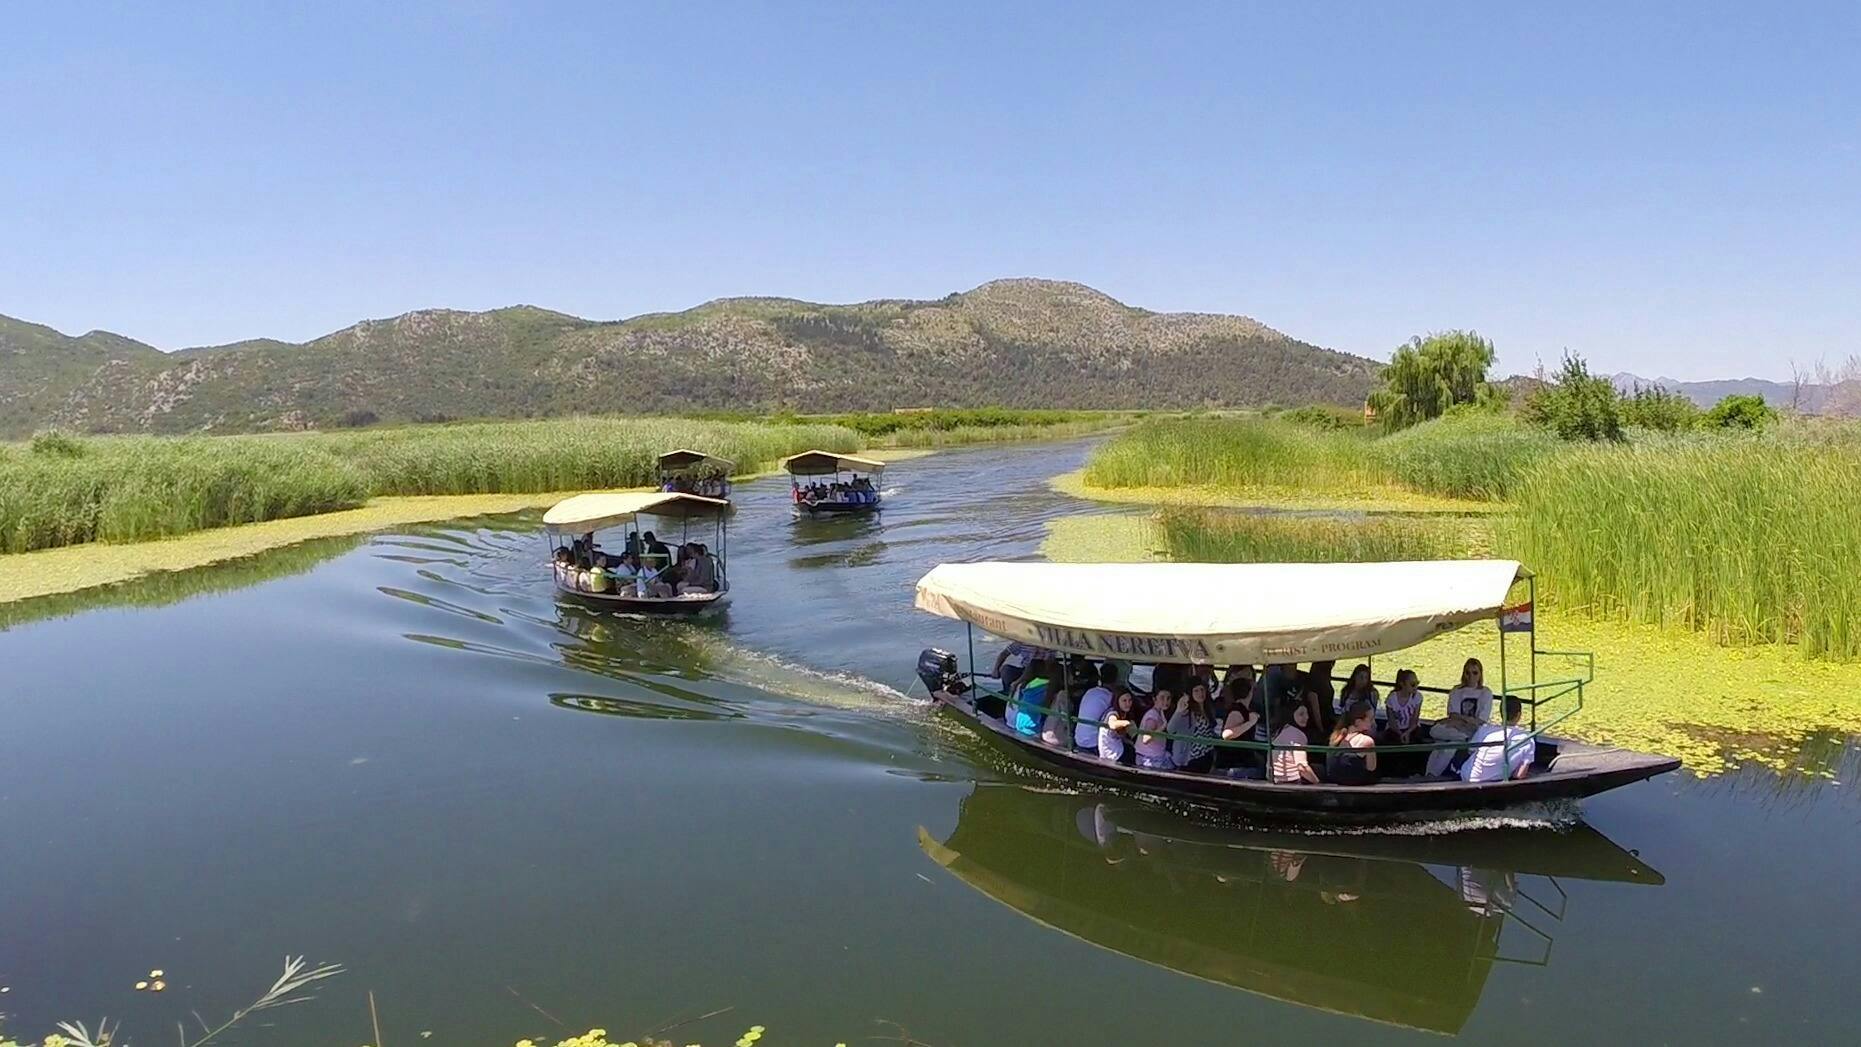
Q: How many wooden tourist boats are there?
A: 4